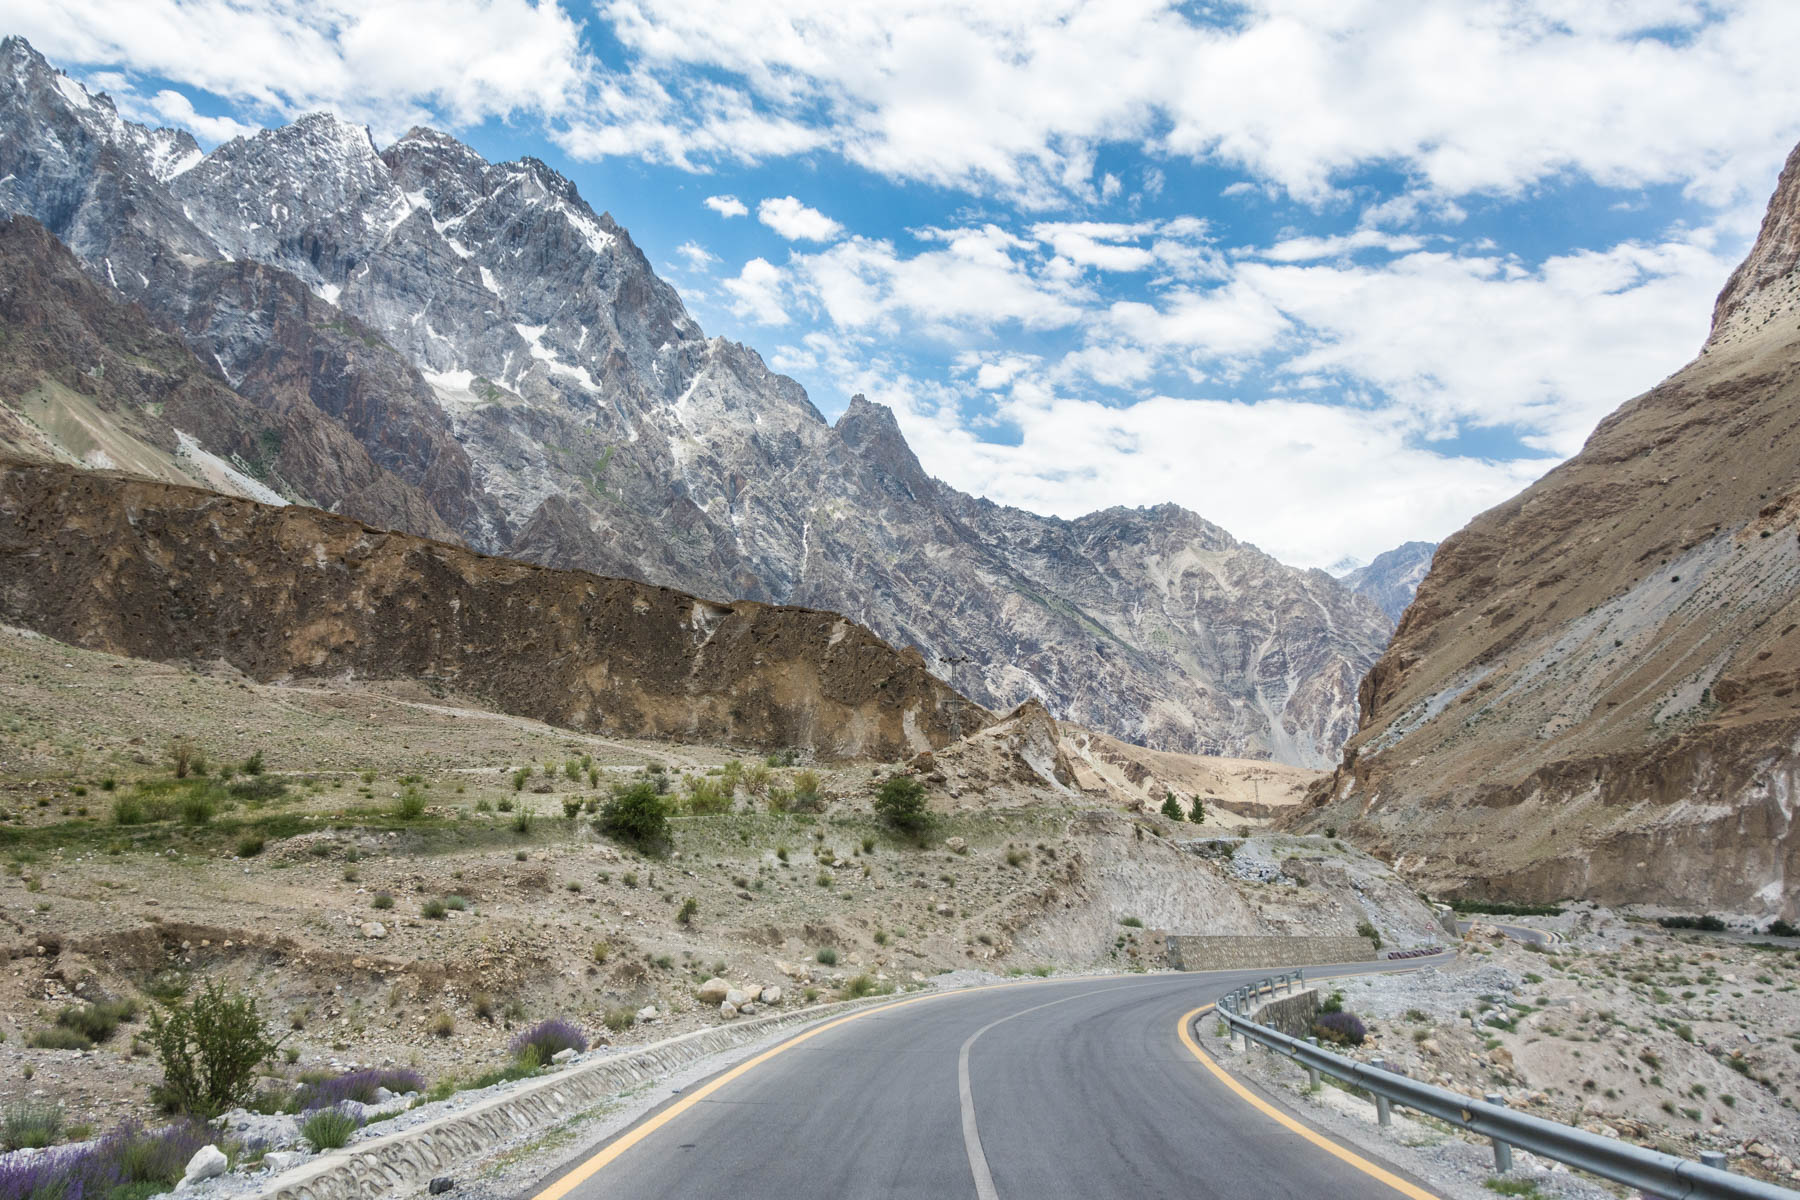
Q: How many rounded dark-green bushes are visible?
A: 2